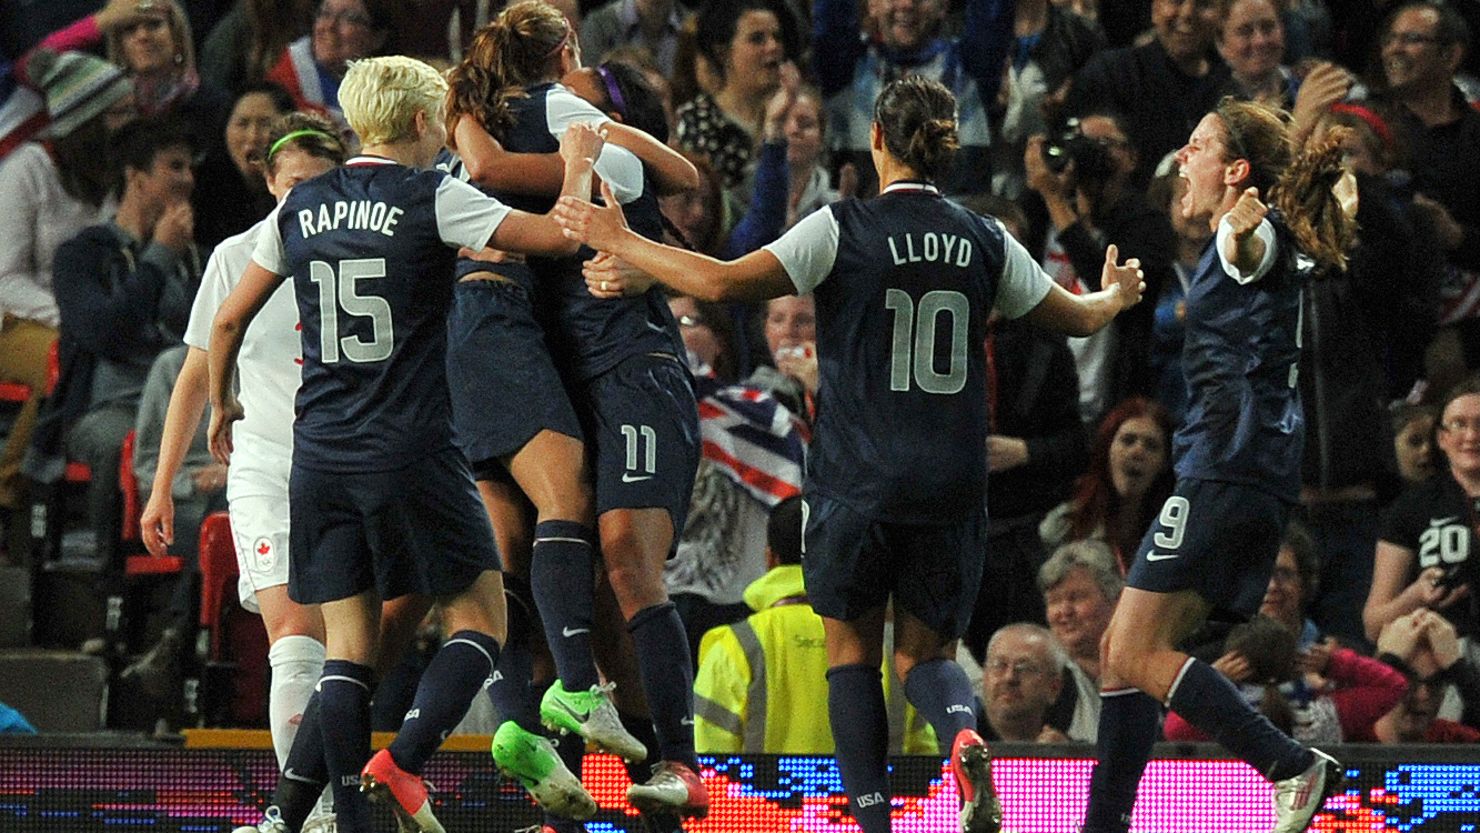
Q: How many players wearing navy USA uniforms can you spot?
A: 5